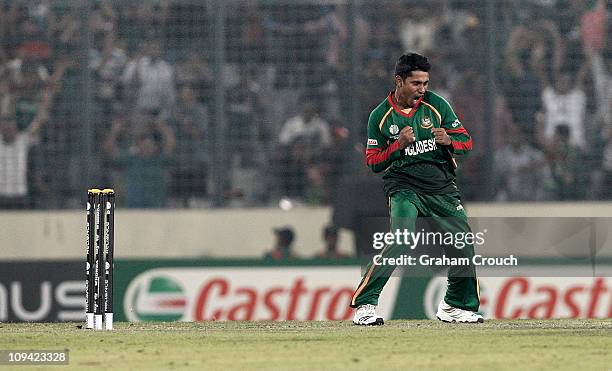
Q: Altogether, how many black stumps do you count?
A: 3